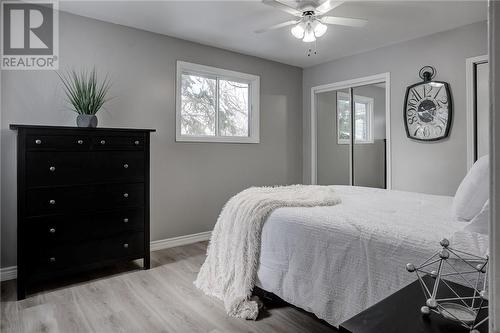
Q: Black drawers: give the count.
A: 6